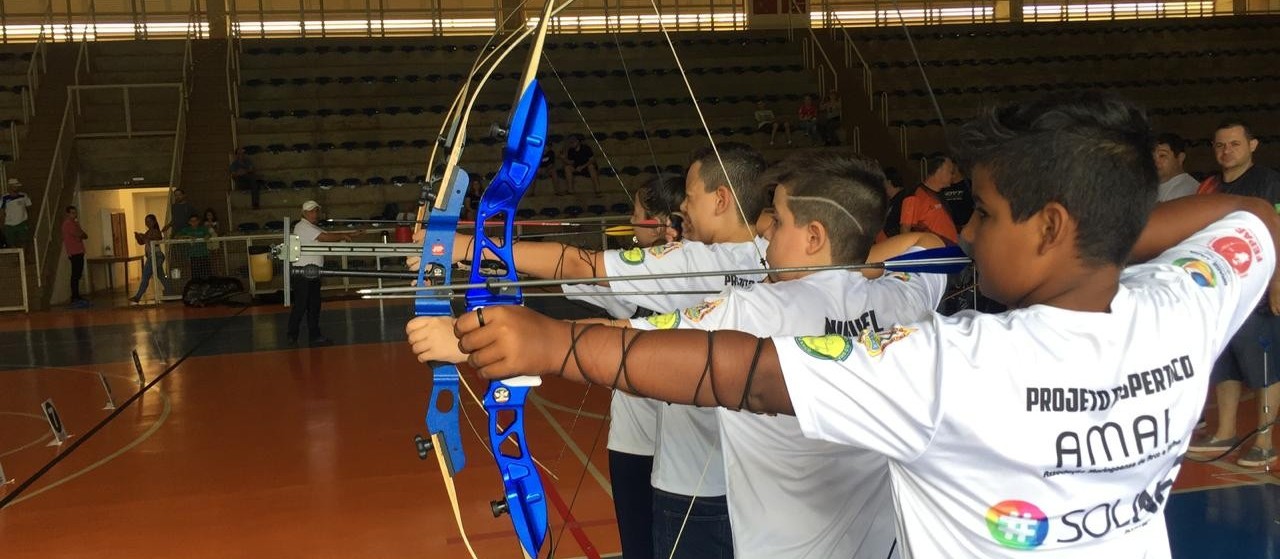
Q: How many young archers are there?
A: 4